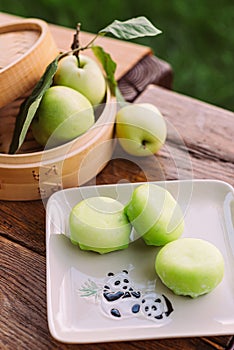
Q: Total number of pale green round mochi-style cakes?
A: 3